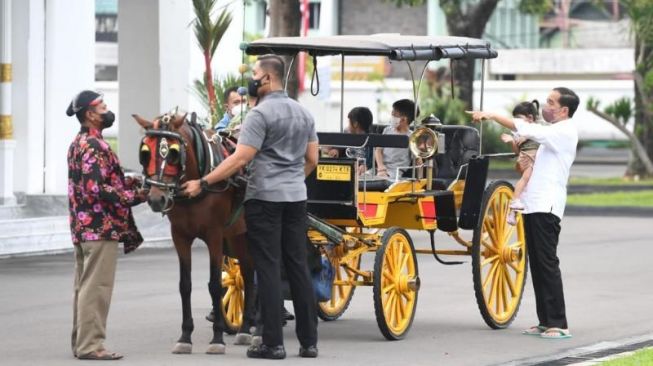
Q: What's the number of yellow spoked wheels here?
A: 4